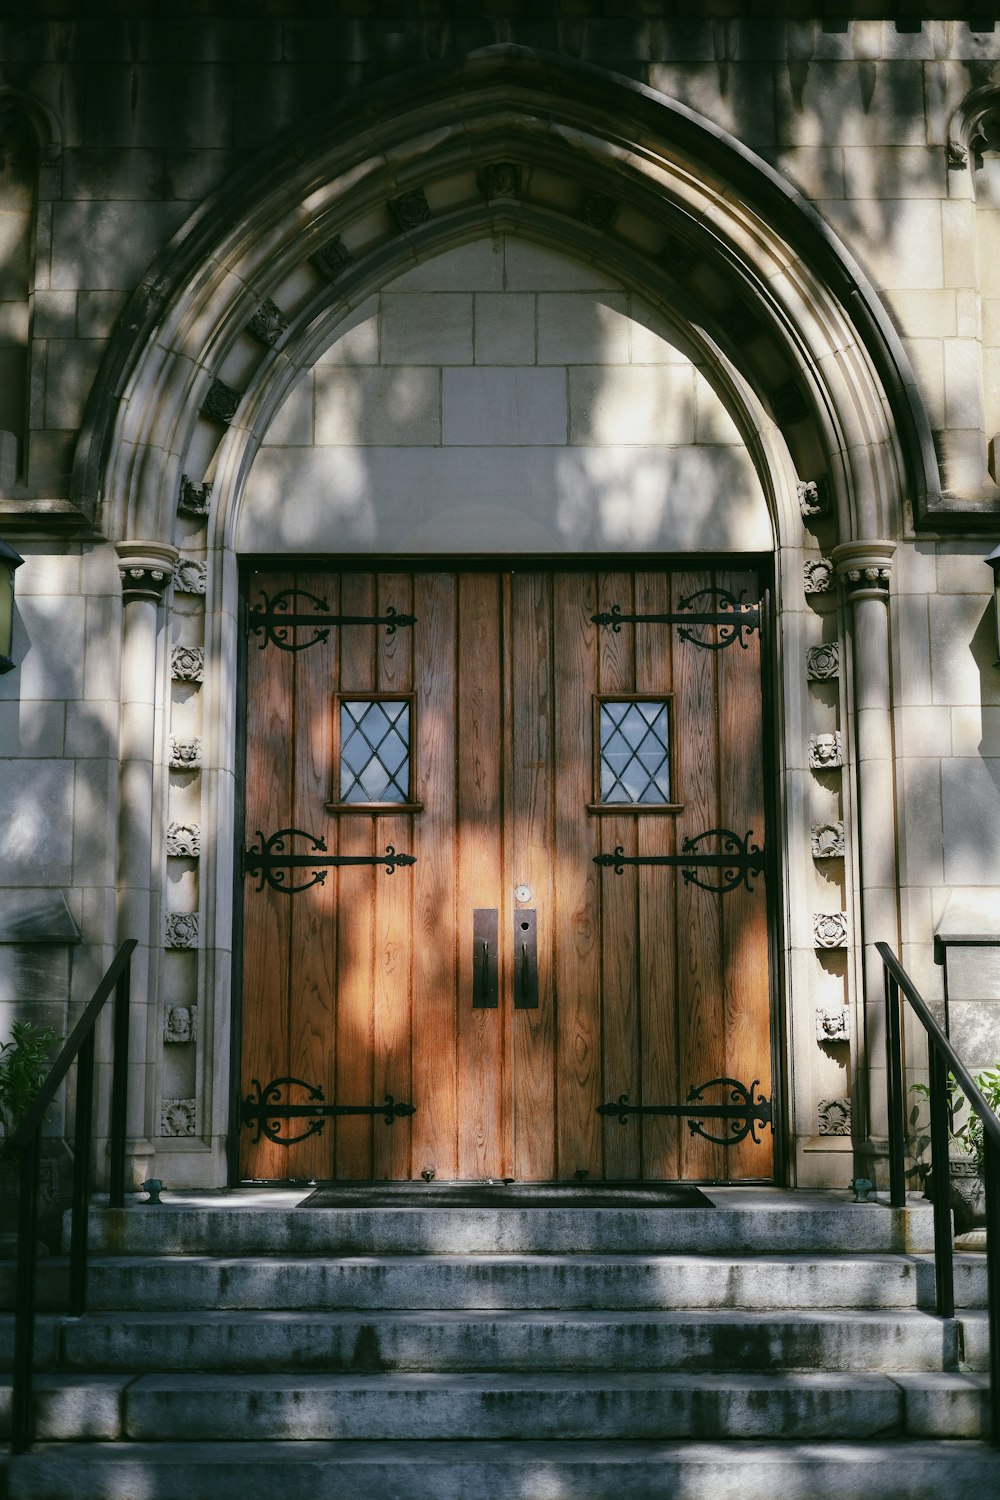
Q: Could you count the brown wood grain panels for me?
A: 12